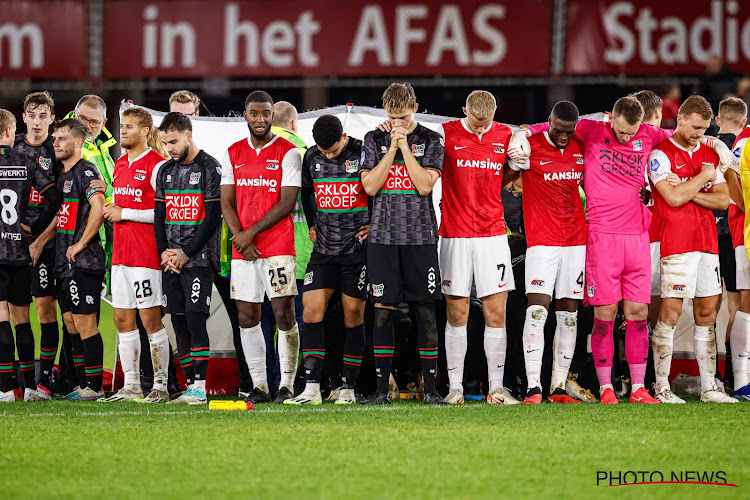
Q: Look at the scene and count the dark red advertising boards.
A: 3